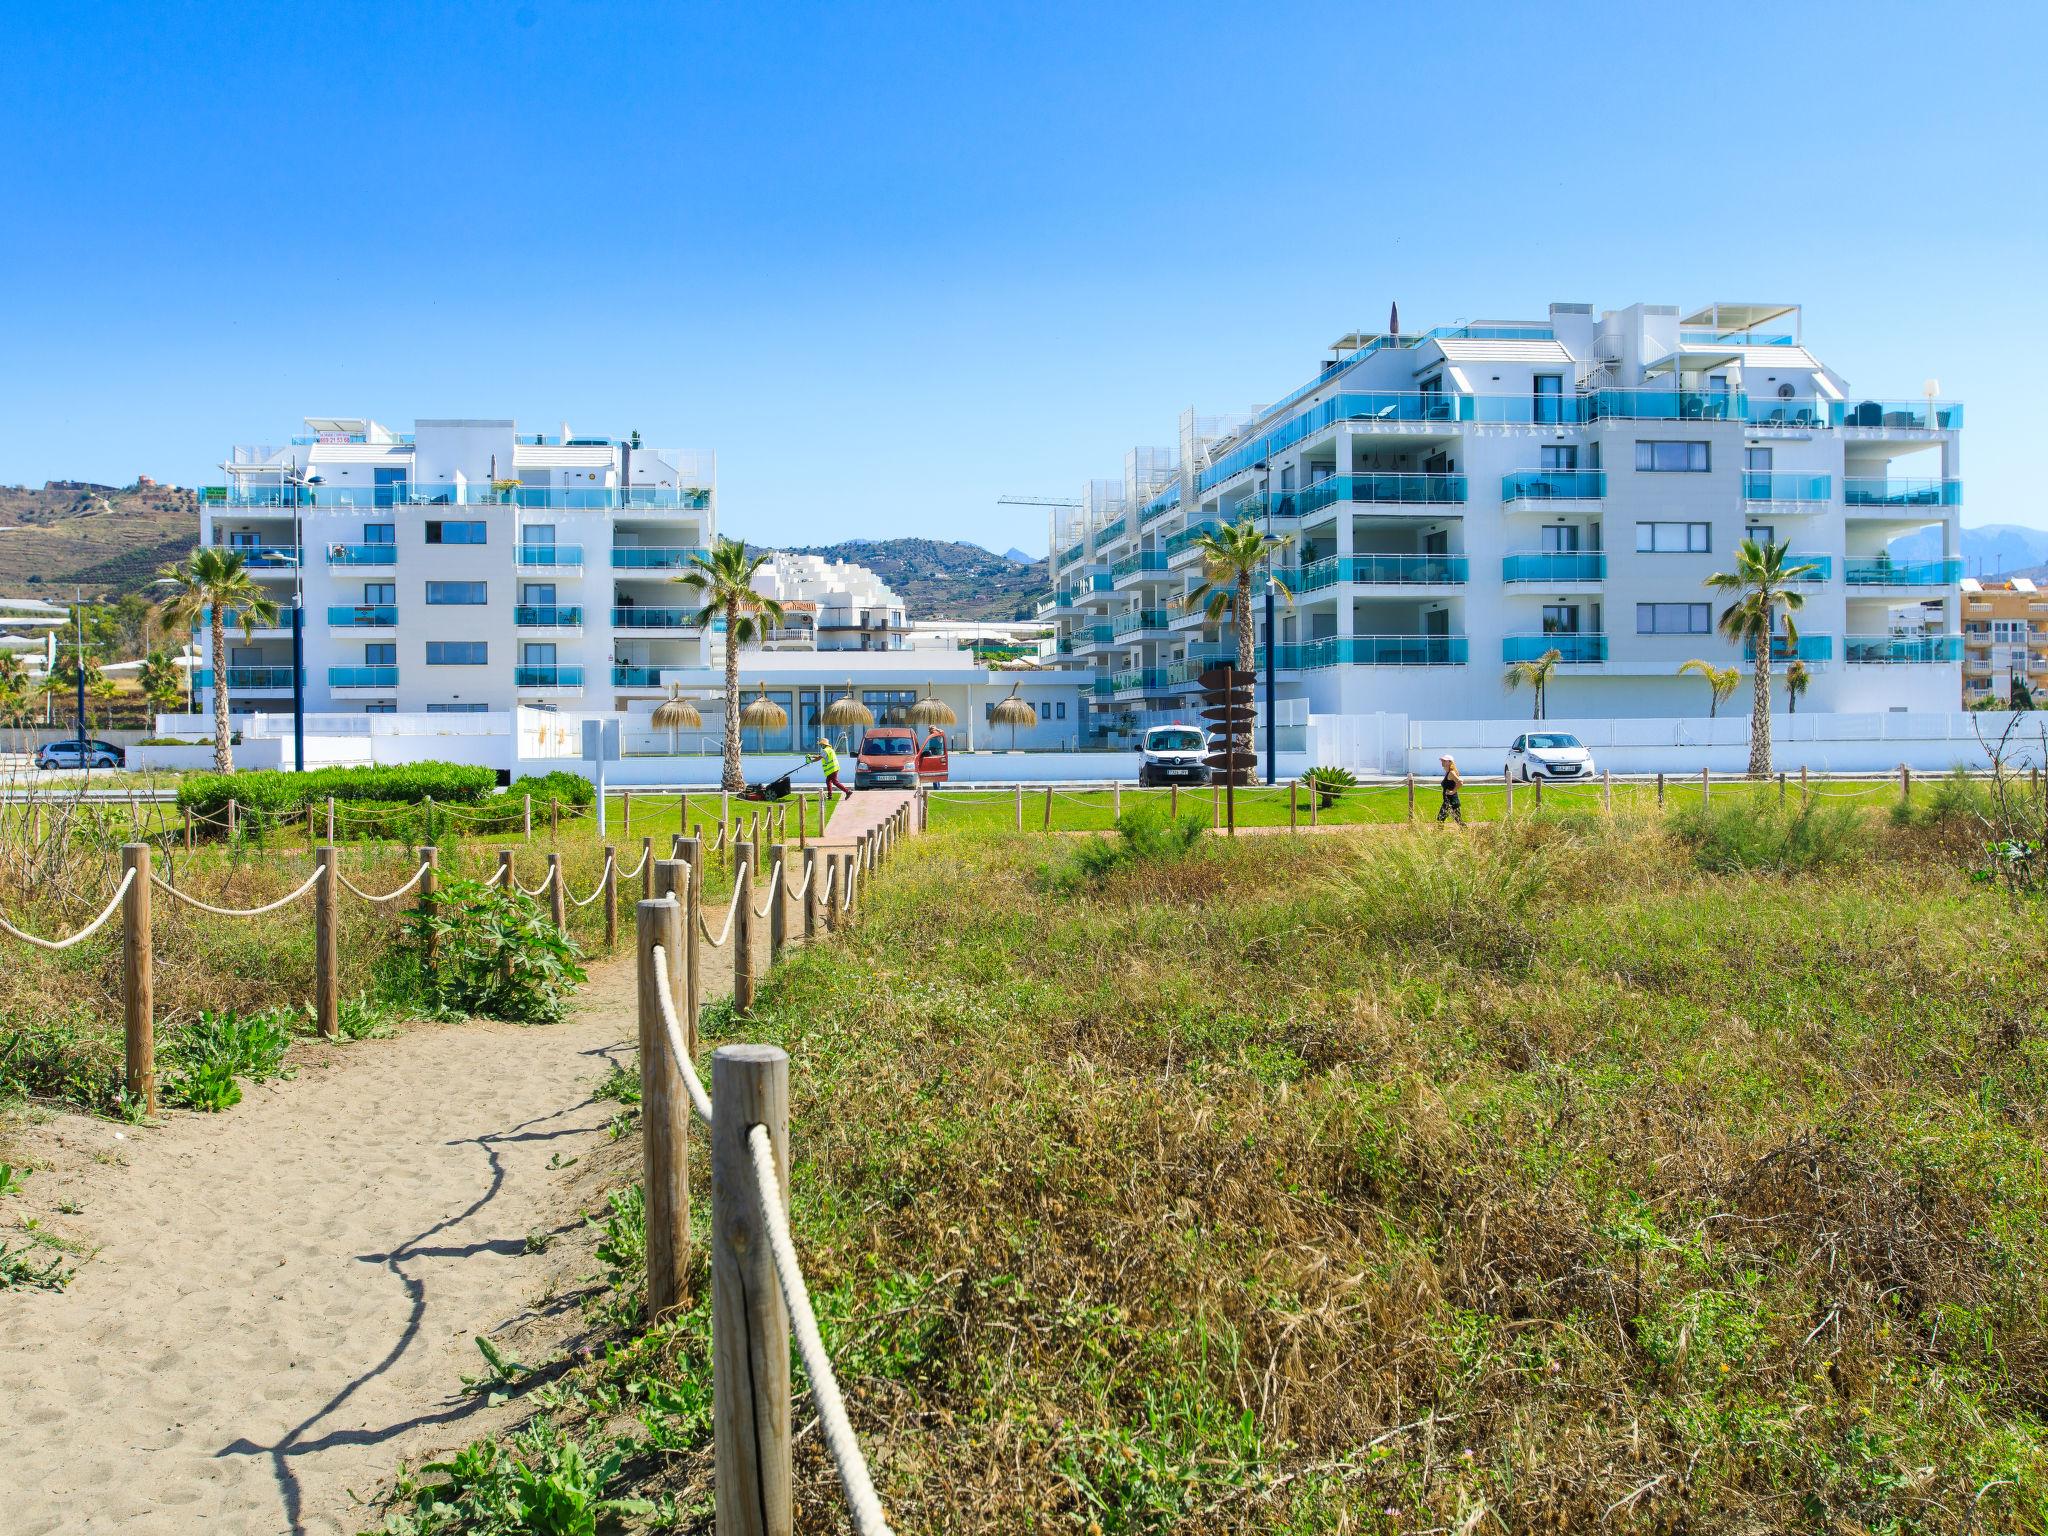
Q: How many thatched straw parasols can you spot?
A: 5